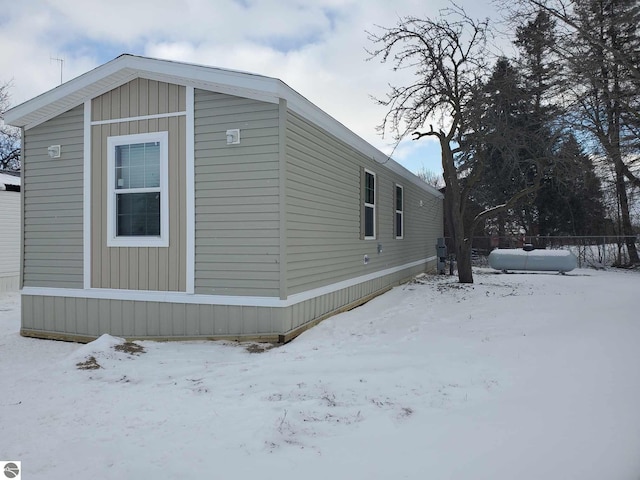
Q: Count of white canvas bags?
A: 0